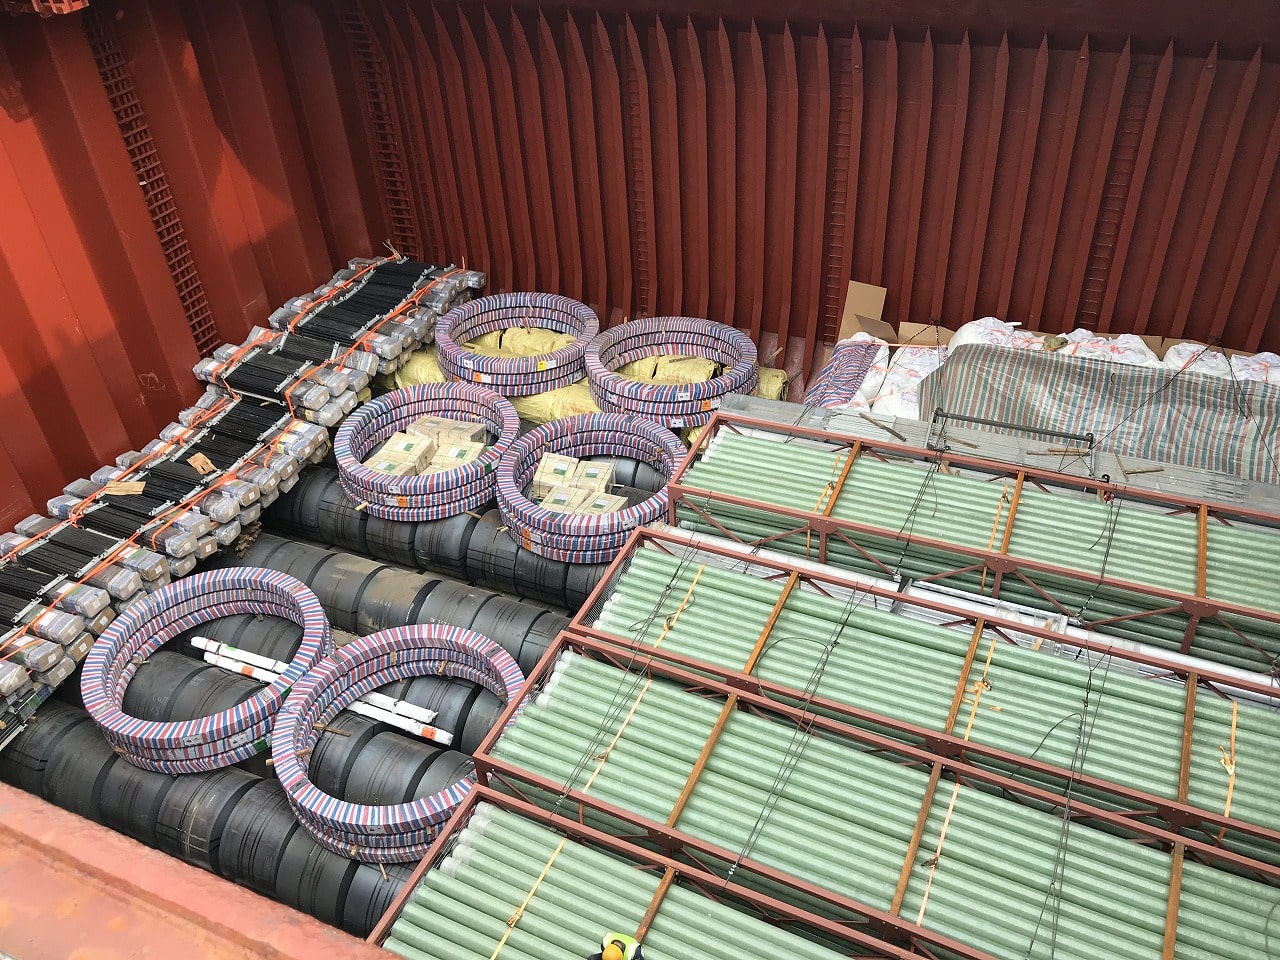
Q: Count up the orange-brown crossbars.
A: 10